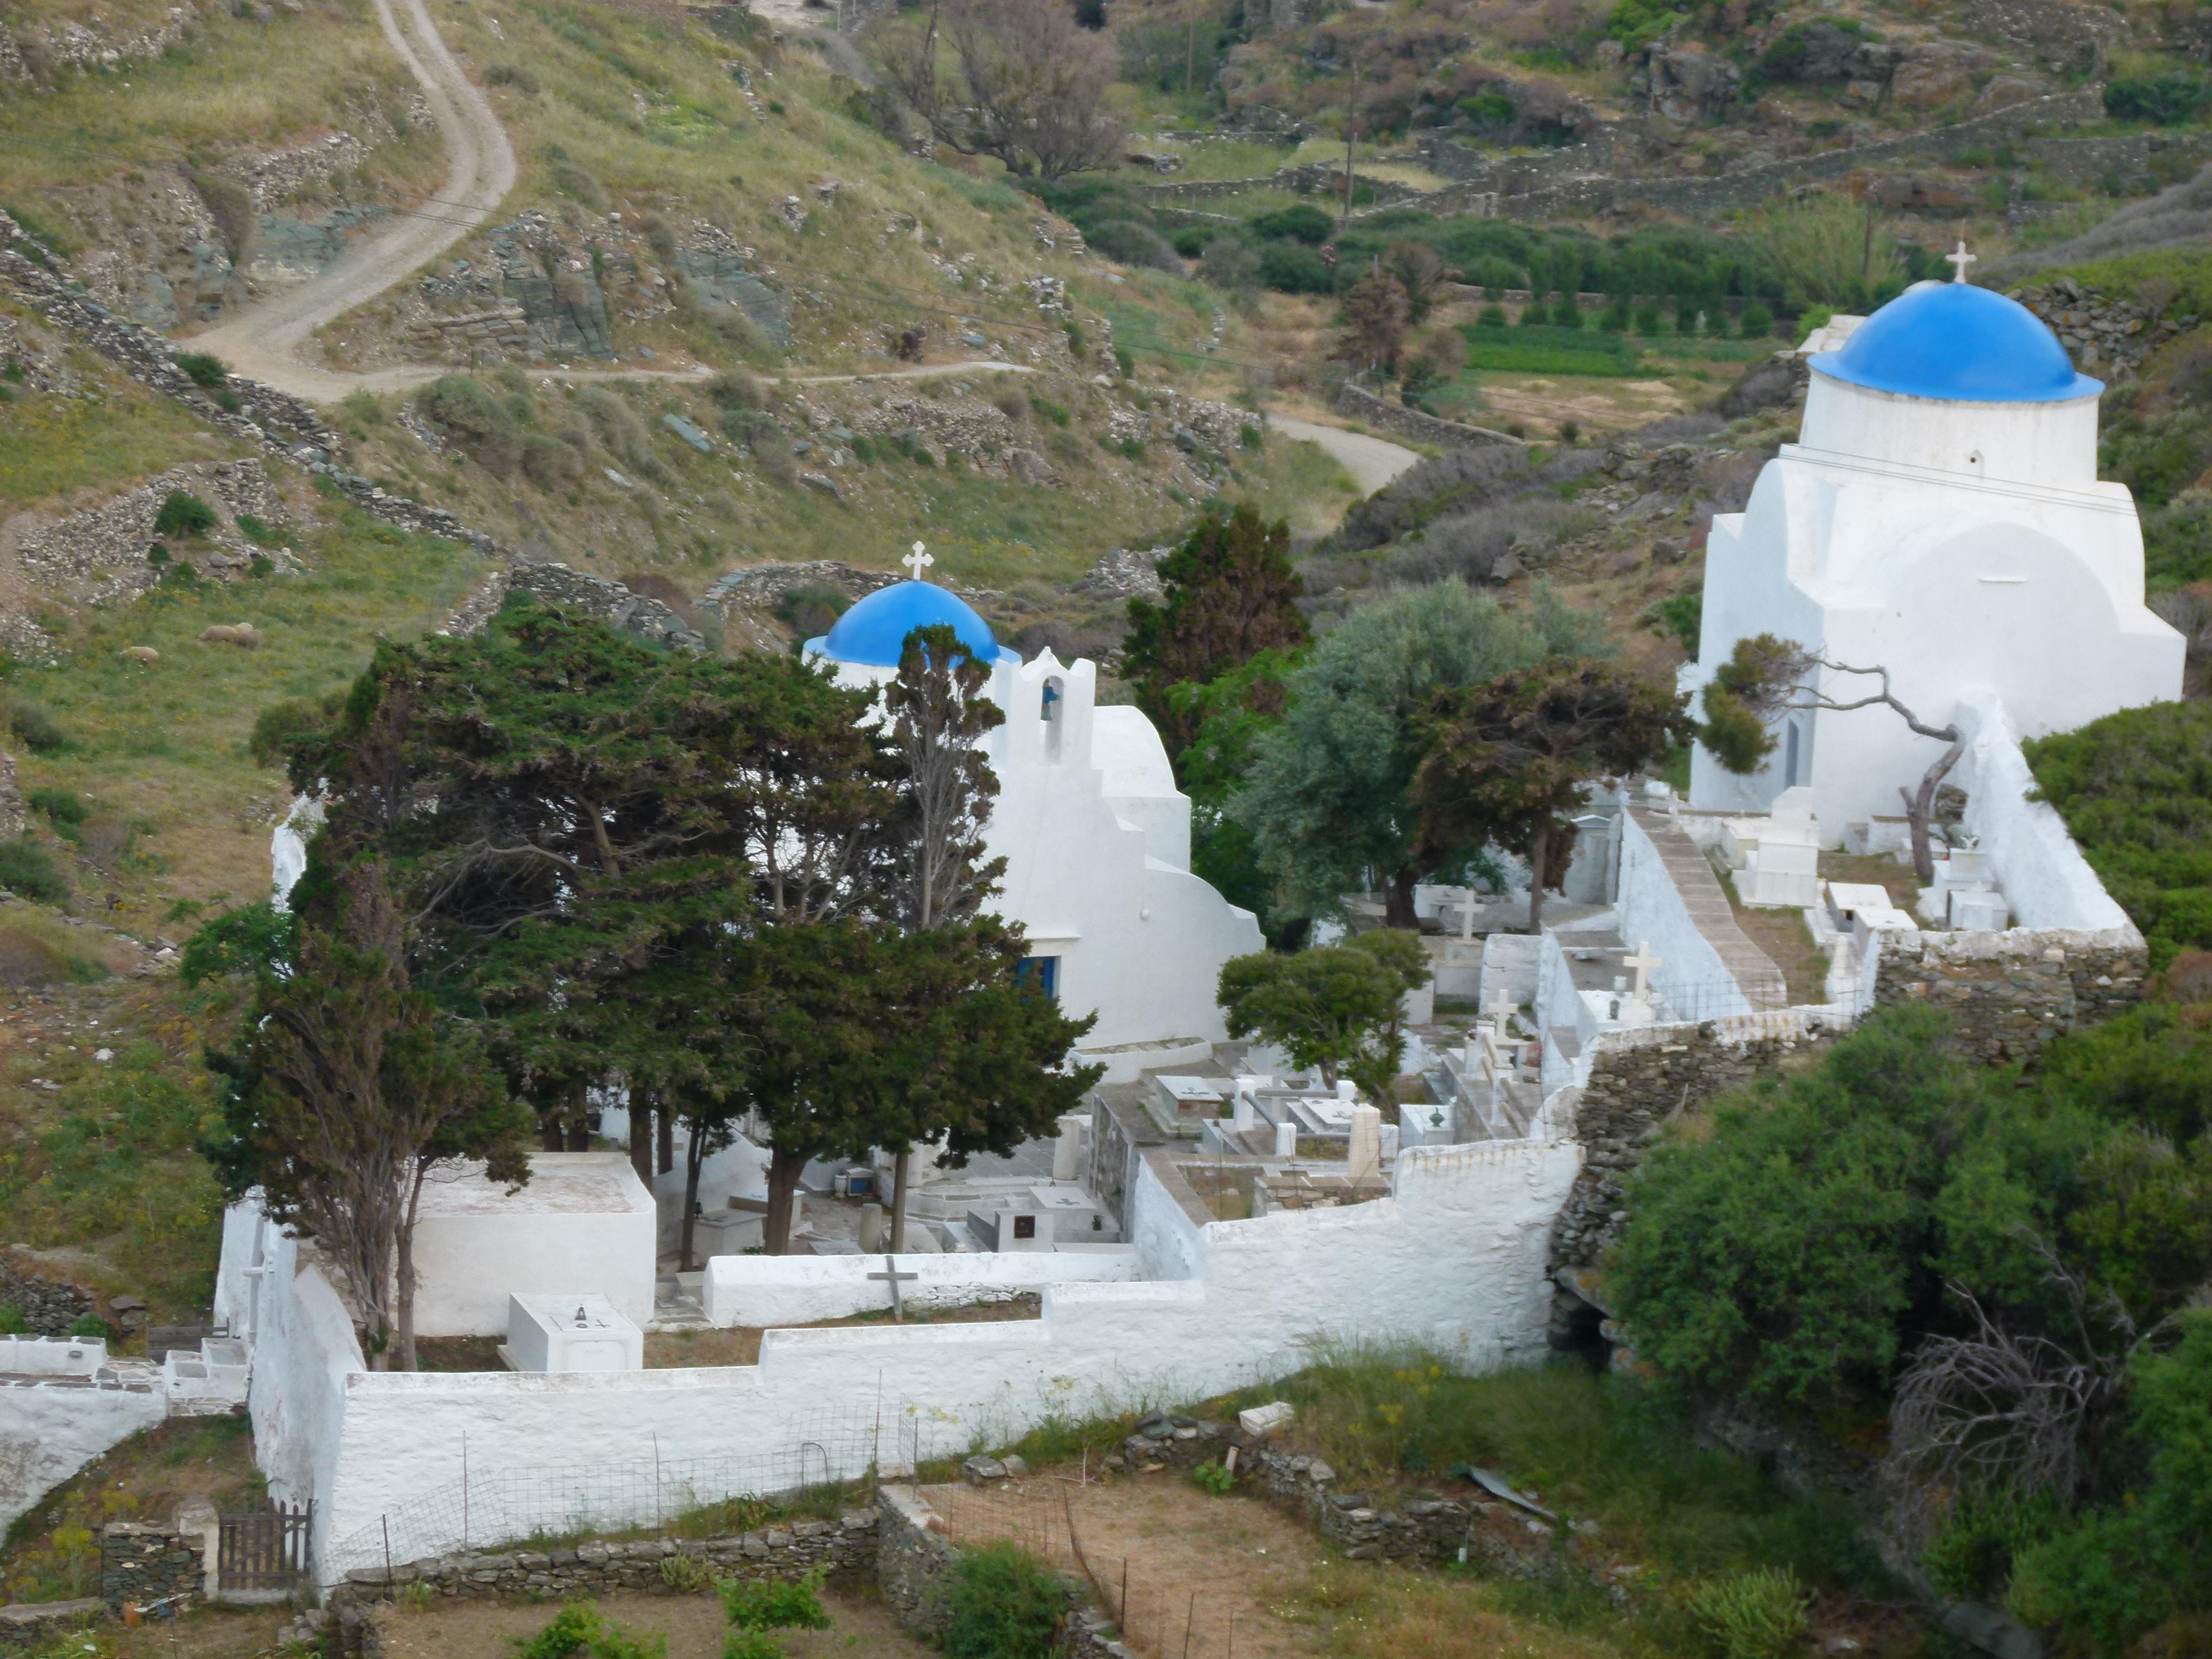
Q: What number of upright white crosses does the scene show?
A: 5